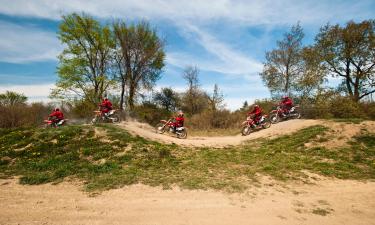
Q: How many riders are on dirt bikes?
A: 5